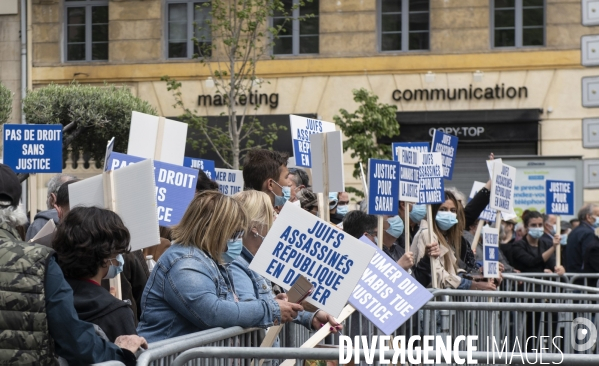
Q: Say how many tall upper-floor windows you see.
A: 5